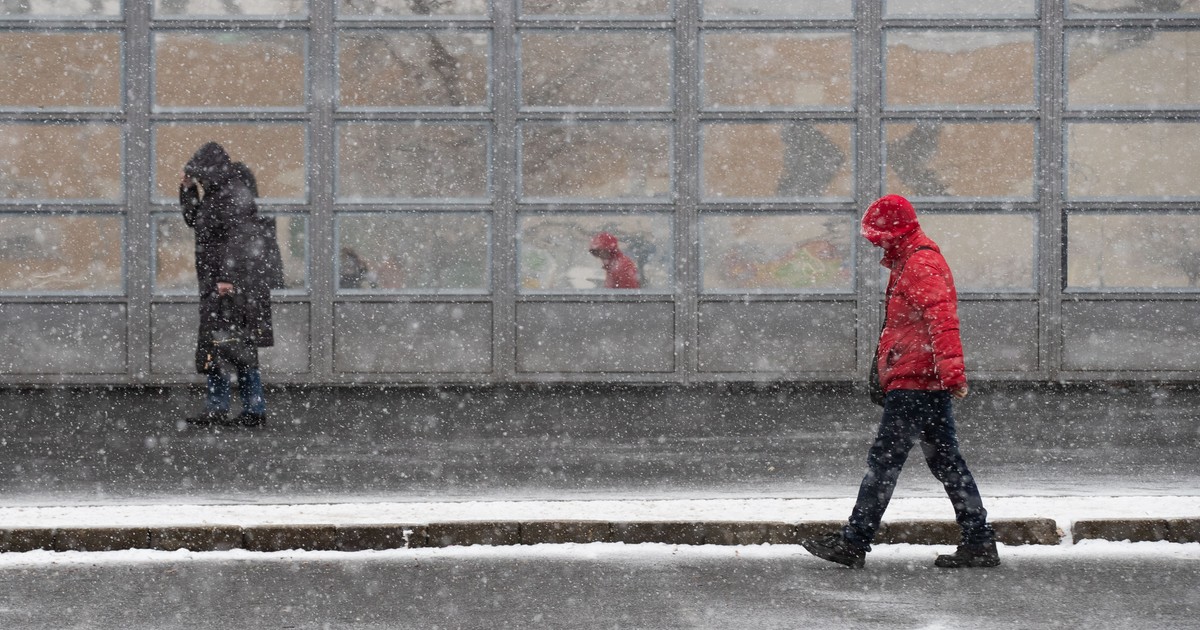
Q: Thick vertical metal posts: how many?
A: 6